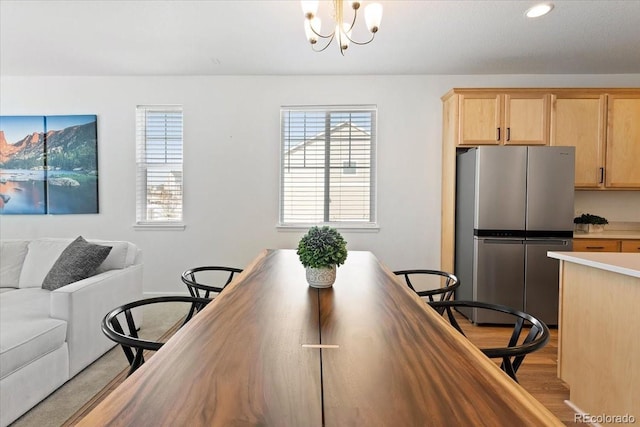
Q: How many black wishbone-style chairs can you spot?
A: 4